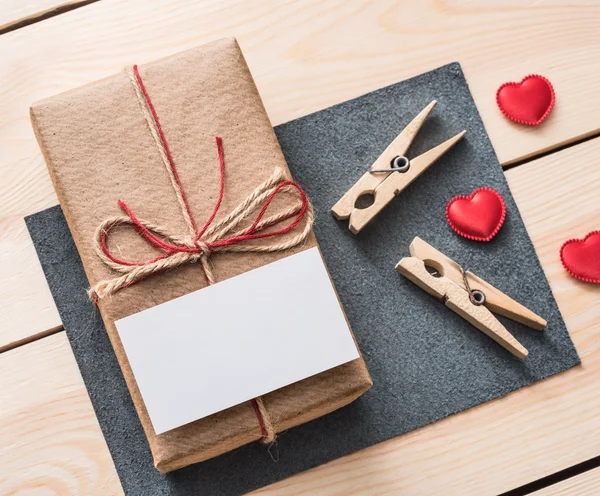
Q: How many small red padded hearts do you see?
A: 3